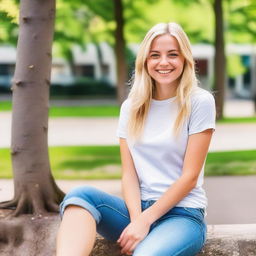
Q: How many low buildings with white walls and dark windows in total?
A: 1